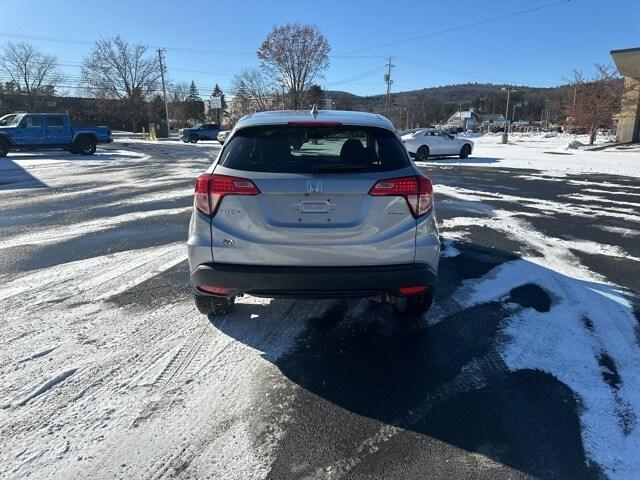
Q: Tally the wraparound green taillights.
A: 0